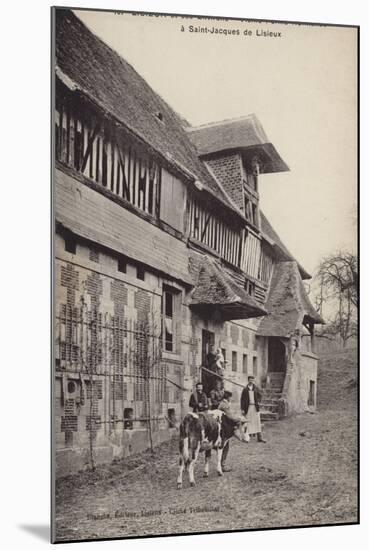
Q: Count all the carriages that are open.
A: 0